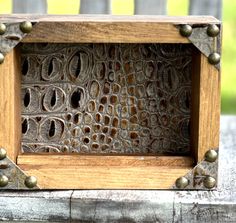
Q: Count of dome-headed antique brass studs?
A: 12